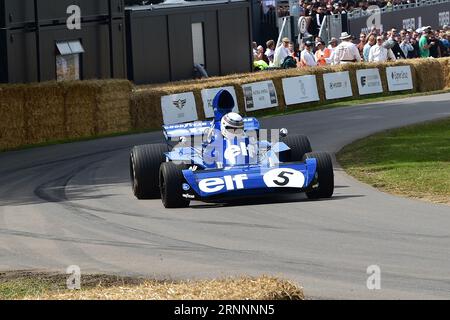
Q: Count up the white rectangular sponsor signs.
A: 7